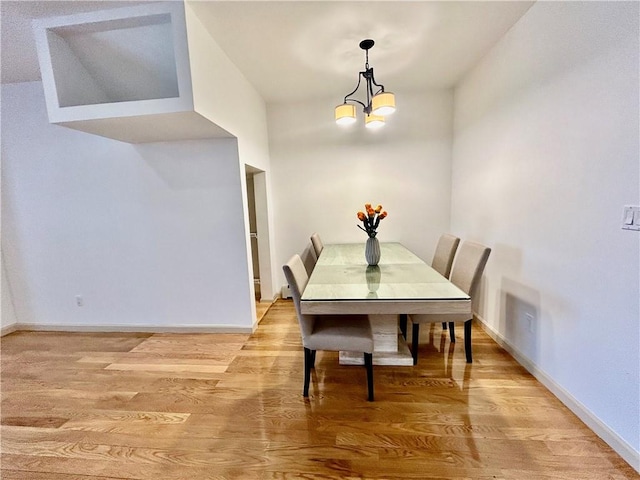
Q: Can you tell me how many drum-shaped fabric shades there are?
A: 3